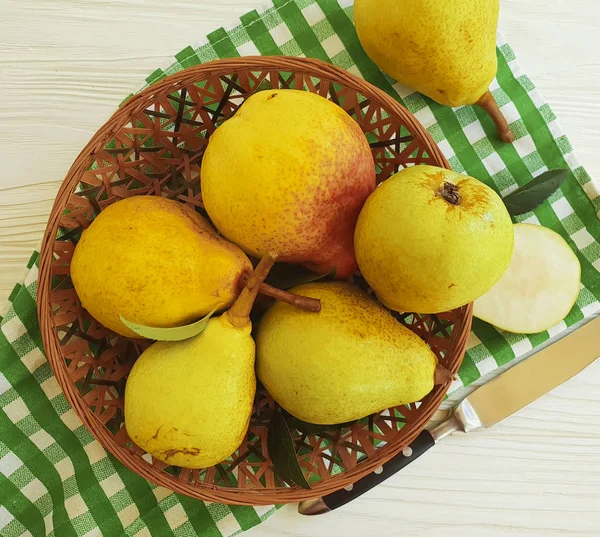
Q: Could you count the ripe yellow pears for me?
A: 6